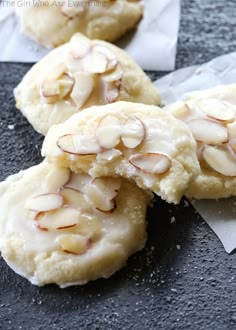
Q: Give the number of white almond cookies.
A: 5